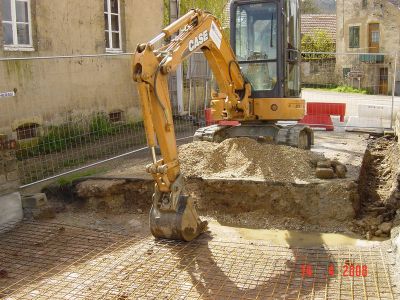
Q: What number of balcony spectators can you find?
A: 0